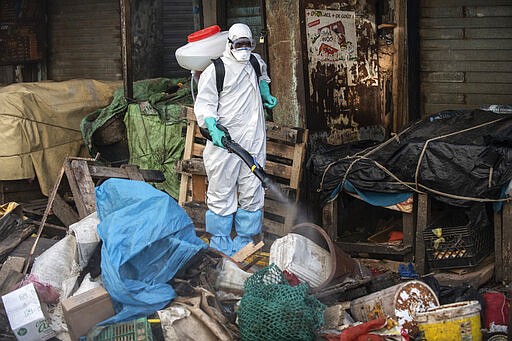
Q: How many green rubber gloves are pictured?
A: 2